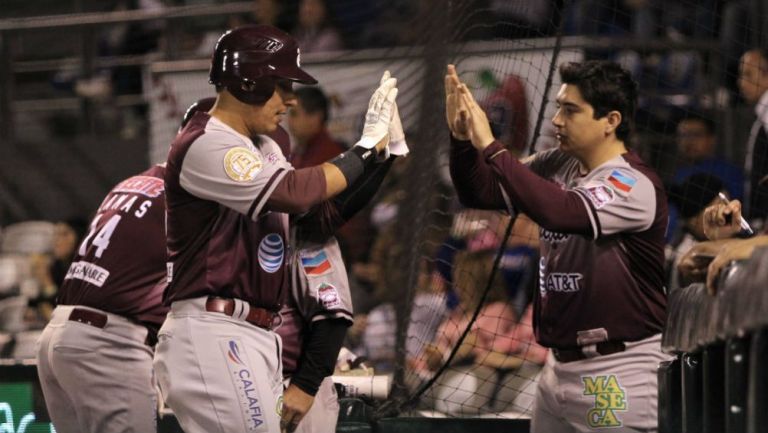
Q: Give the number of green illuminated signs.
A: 1